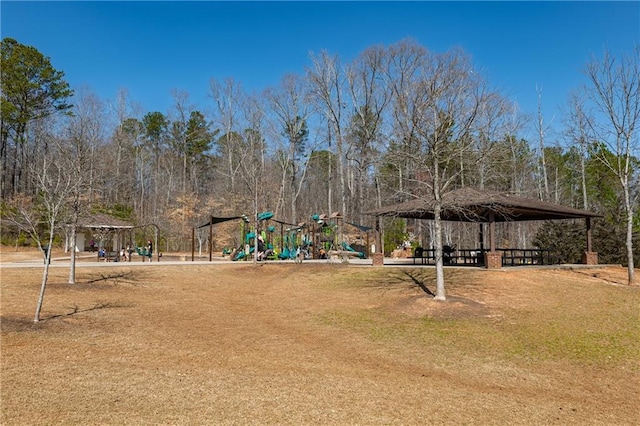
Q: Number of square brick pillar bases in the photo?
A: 3